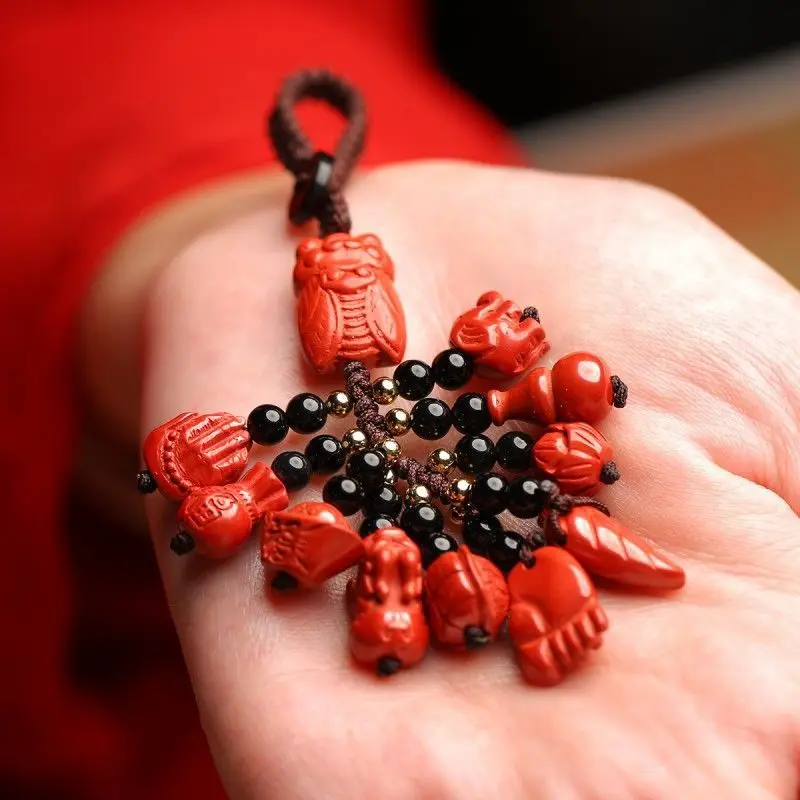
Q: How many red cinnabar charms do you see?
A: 11